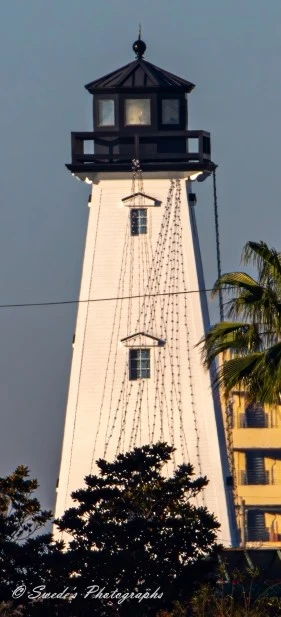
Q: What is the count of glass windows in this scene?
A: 5